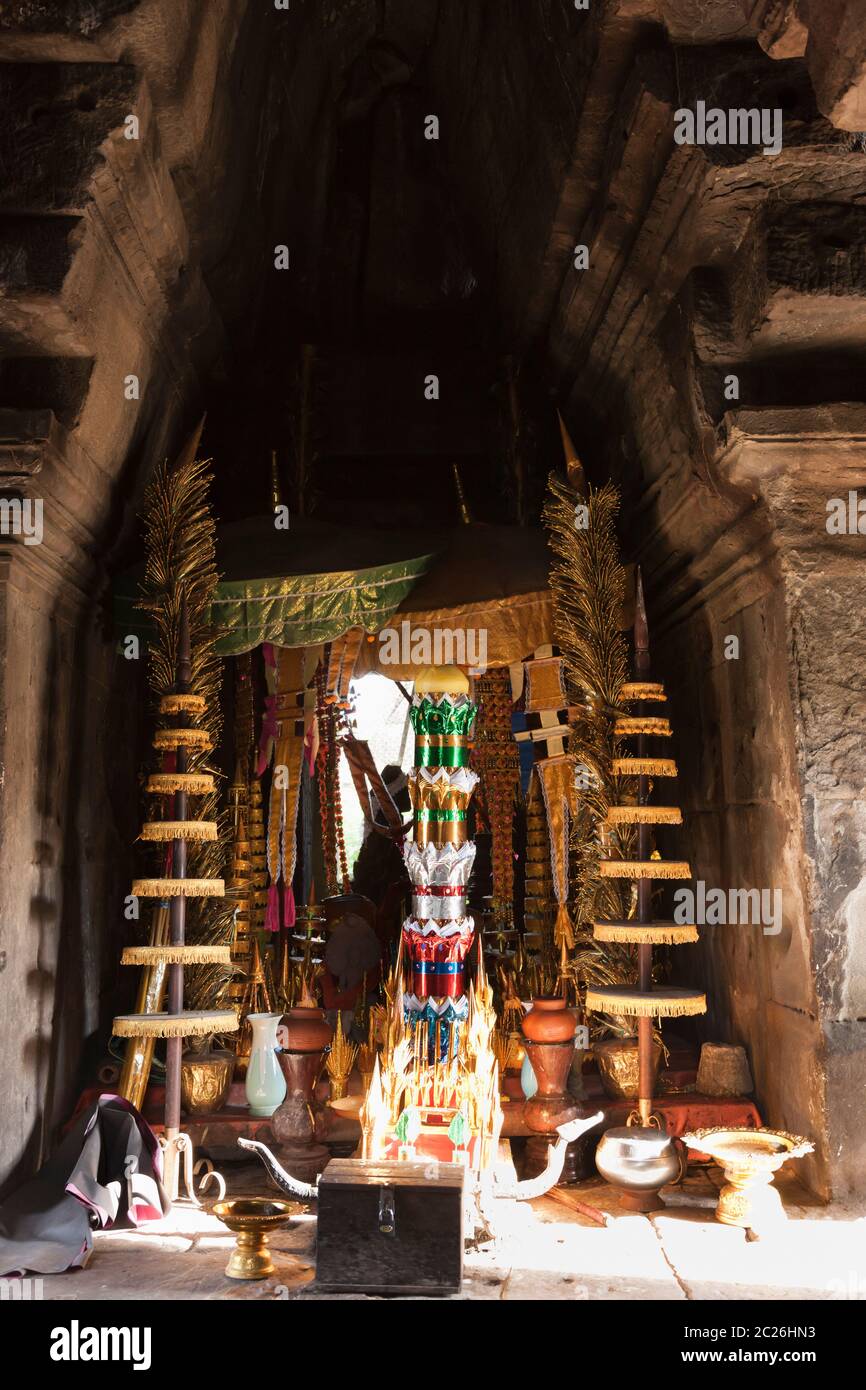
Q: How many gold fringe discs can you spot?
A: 14